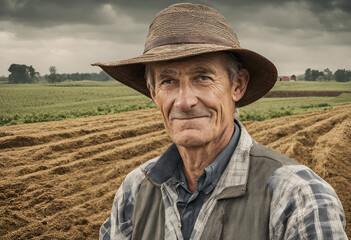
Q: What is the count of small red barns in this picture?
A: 2